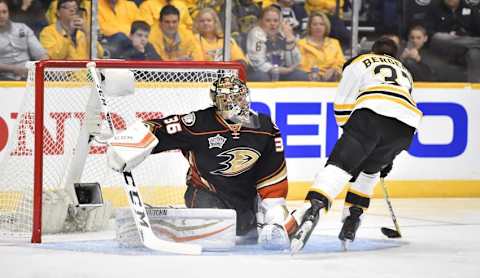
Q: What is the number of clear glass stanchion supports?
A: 3